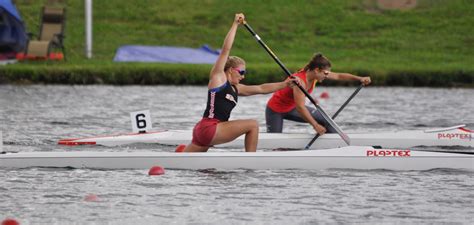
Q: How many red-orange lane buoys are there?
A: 4